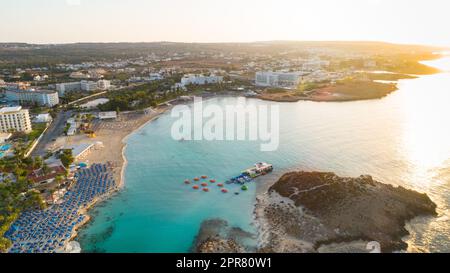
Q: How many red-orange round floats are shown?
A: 9